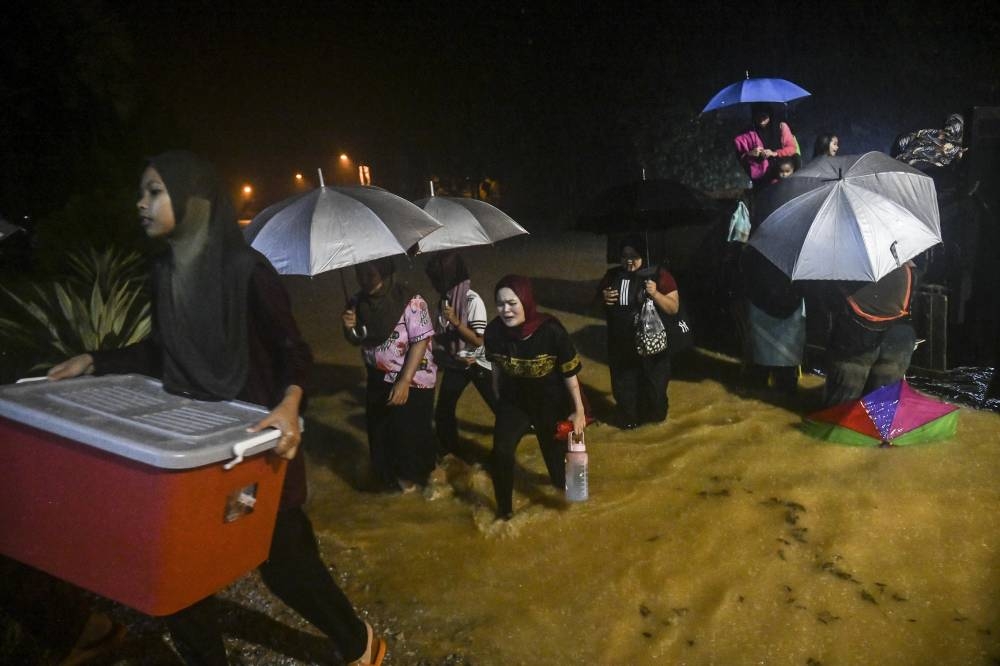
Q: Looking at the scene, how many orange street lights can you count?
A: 3